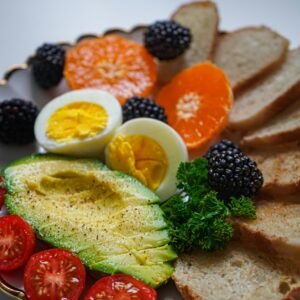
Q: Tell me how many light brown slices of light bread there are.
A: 7